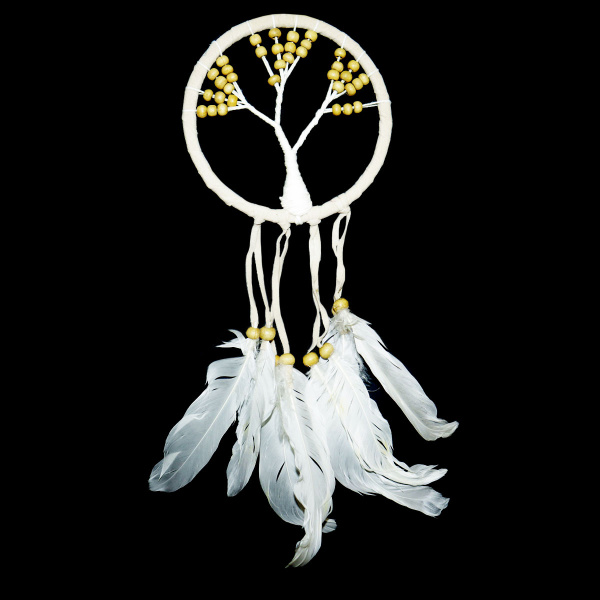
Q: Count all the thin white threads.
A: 12